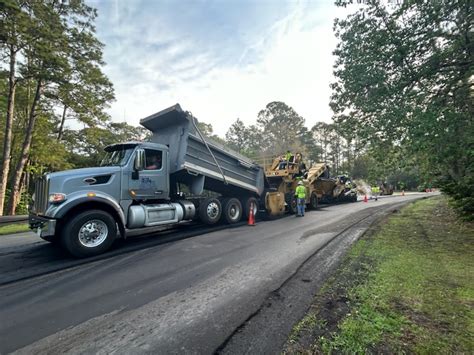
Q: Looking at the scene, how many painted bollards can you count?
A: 0